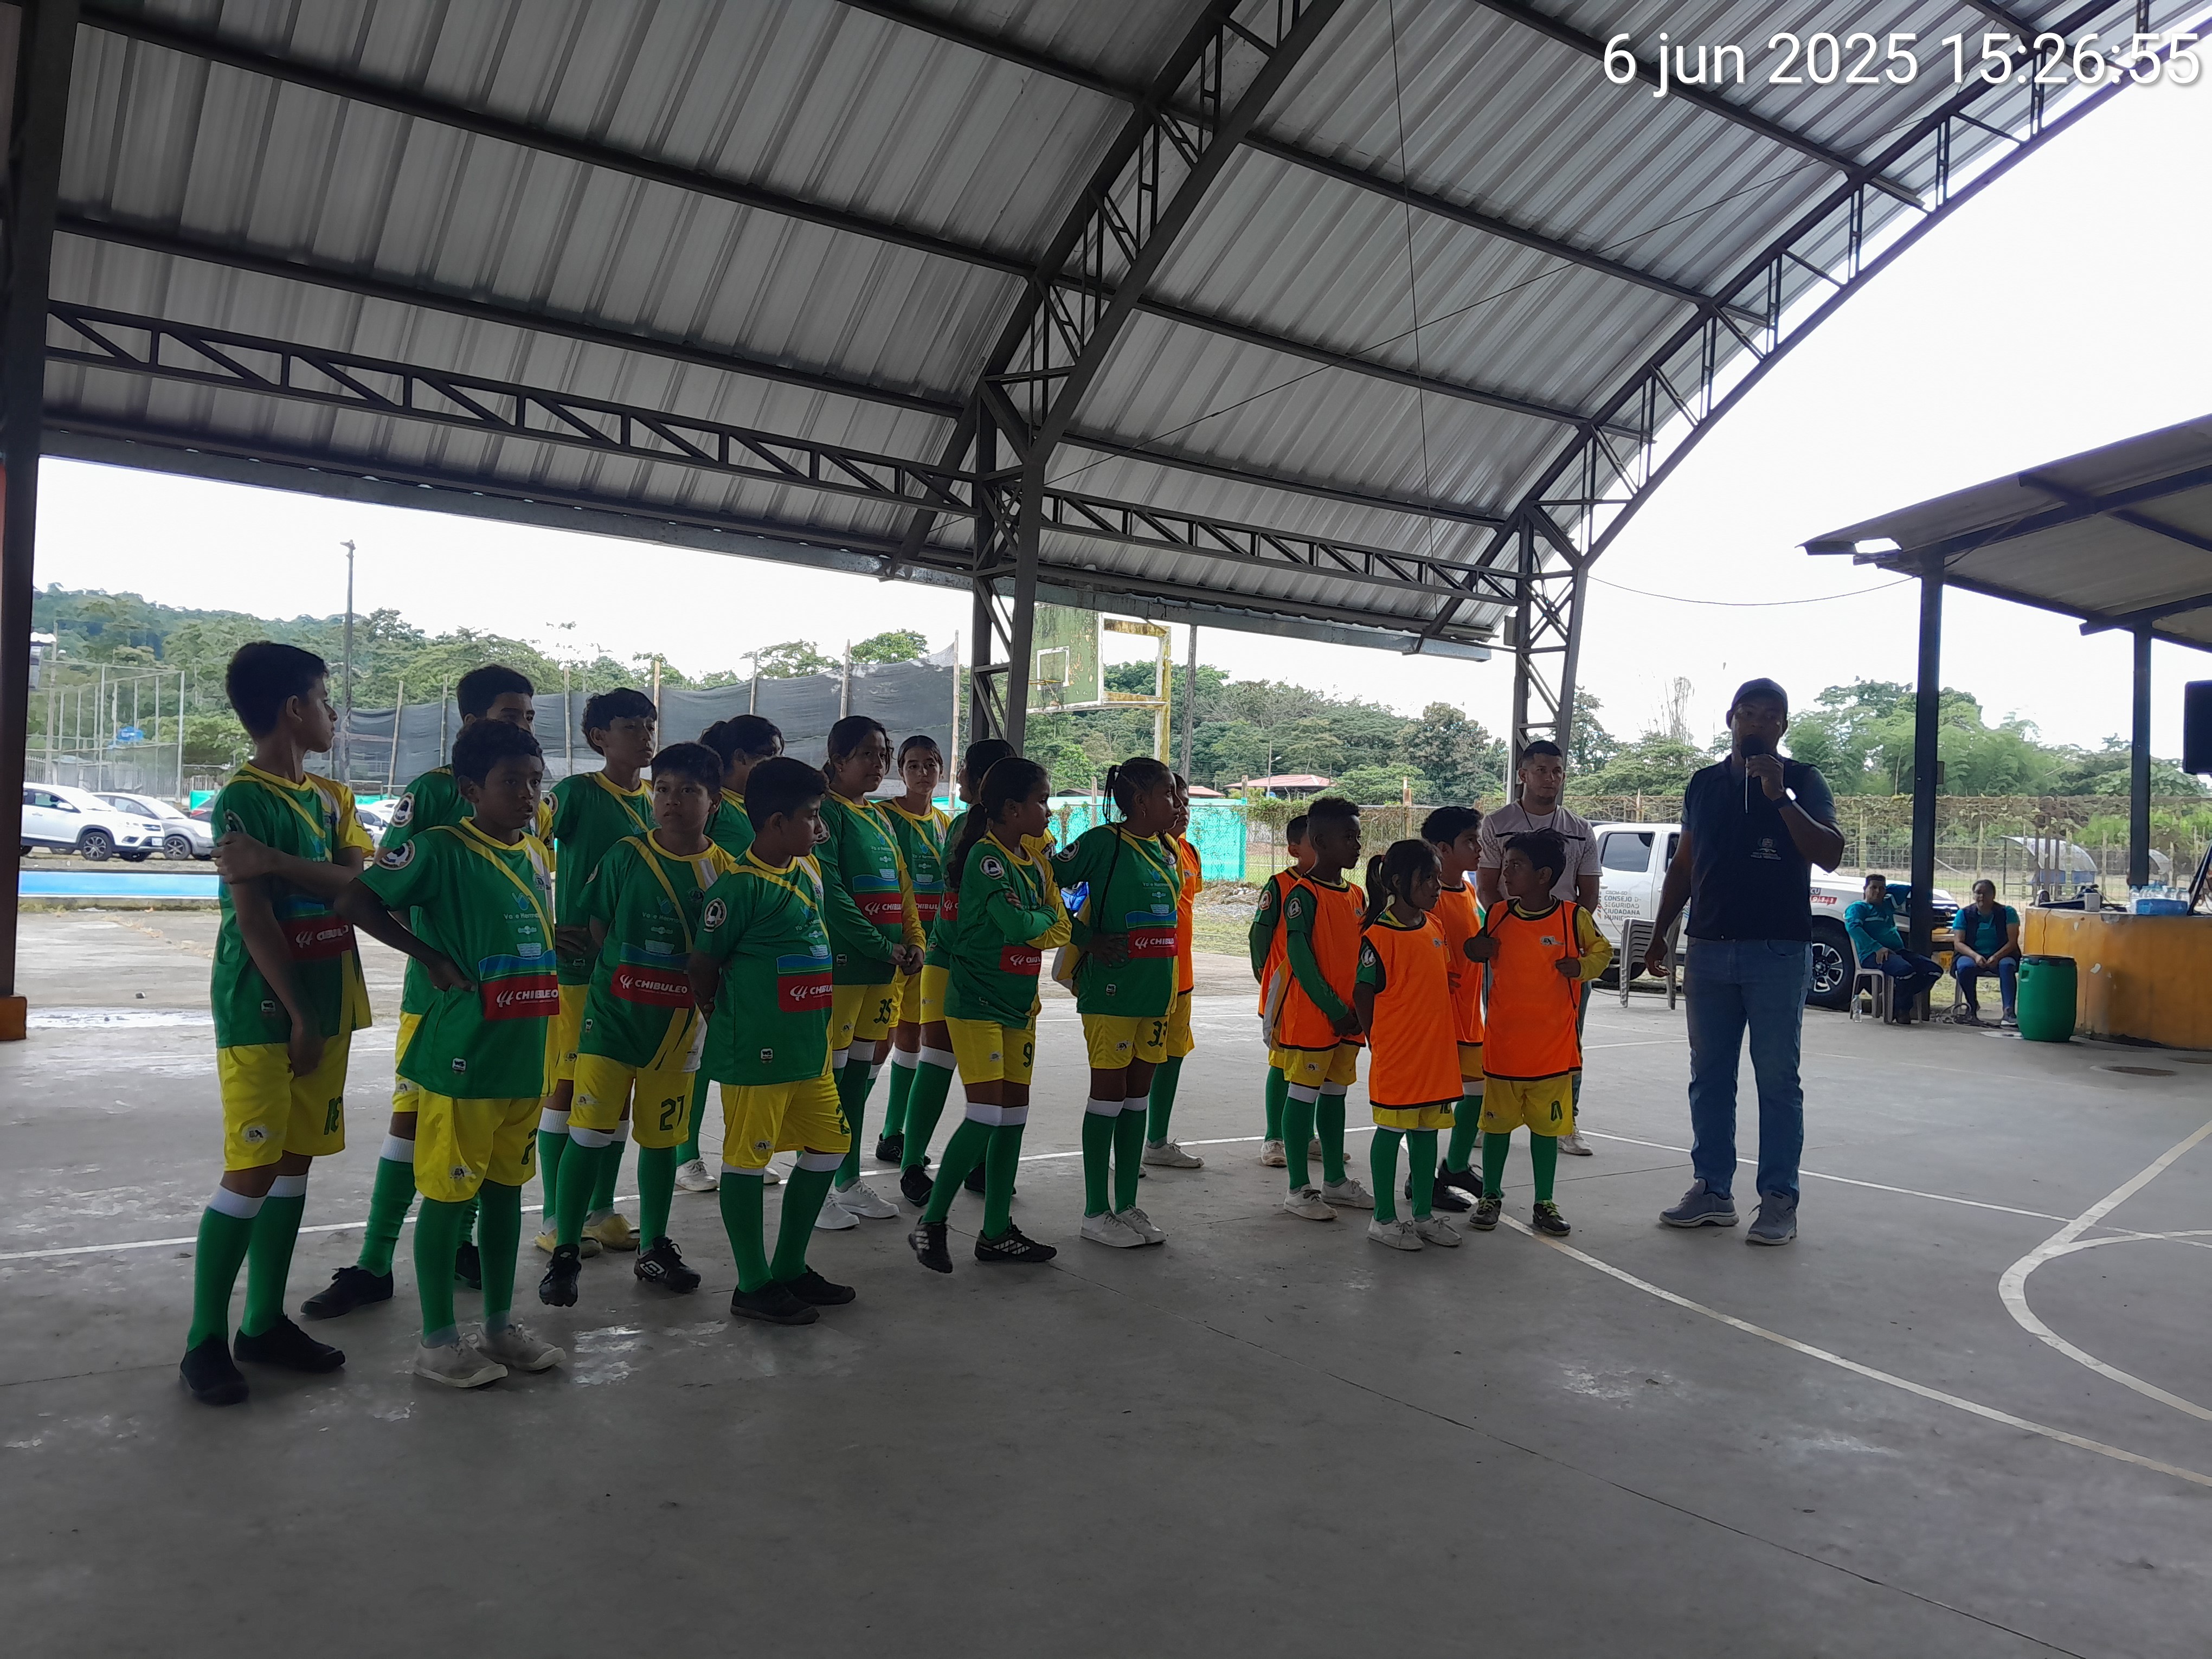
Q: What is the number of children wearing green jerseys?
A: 12